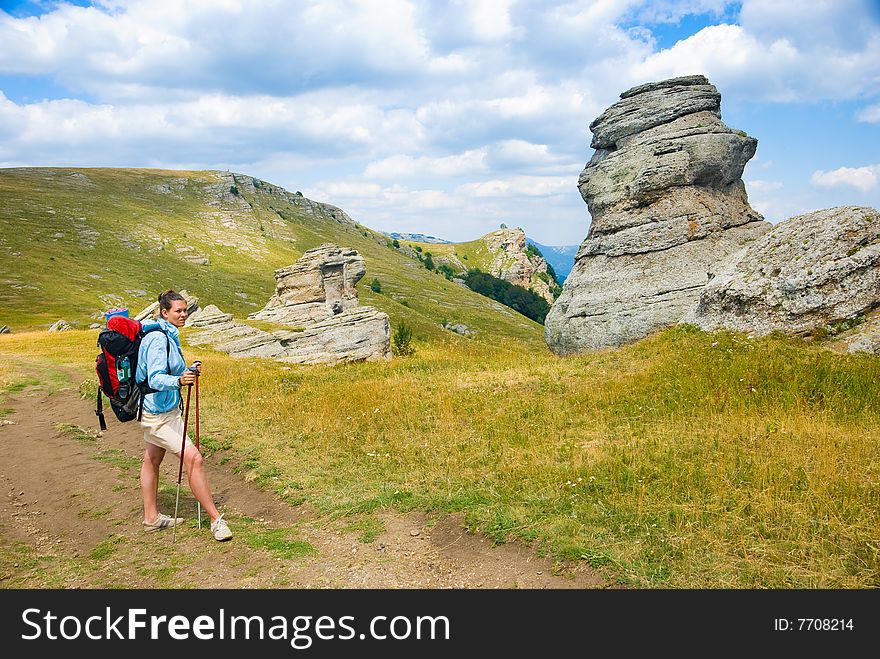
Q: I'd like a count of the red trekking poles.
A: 2